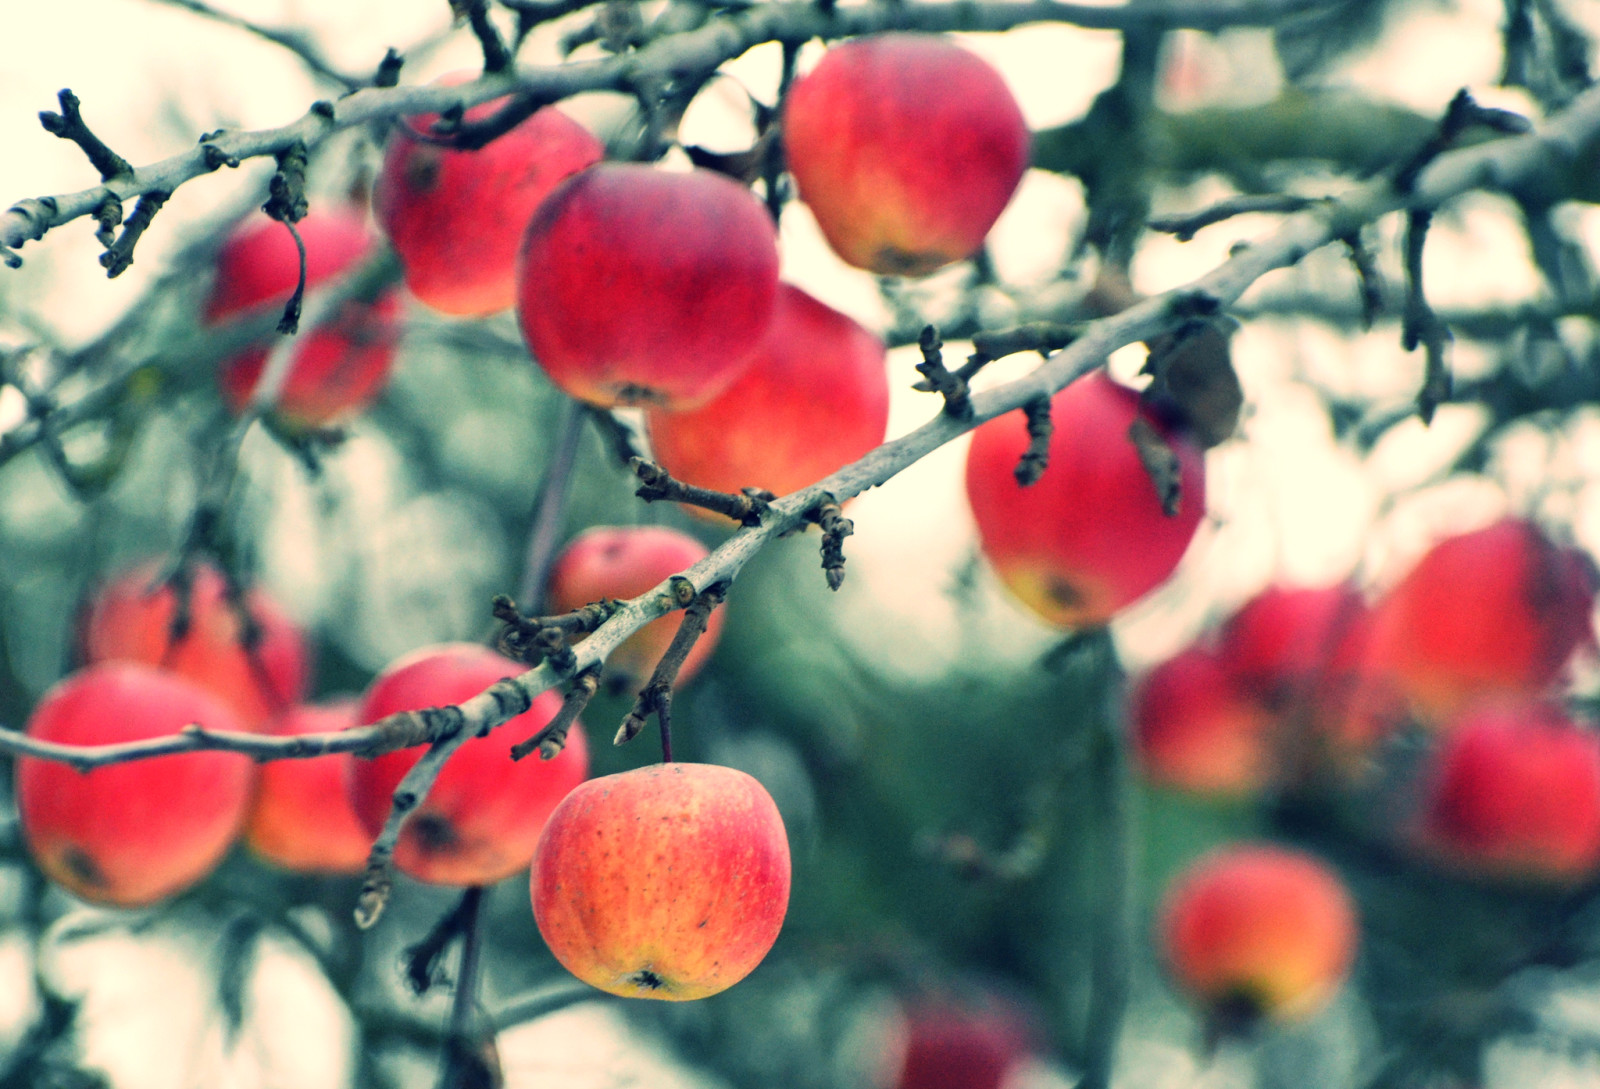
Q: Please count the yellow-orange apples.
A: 2